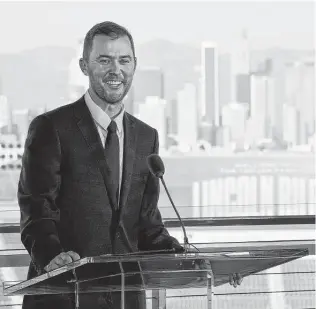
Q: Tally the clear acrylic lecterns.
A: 1